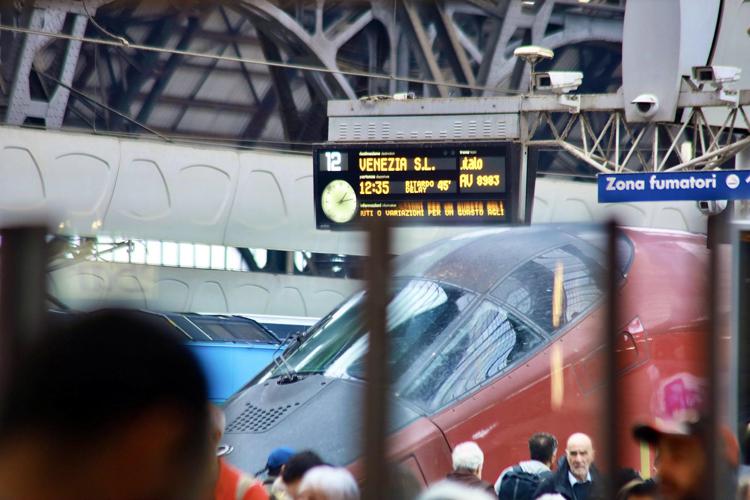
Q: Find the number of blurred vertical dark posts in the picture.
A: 4